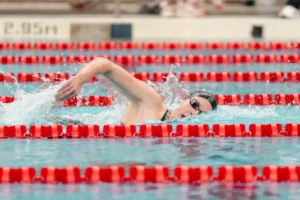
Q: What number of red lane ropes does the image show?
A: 6